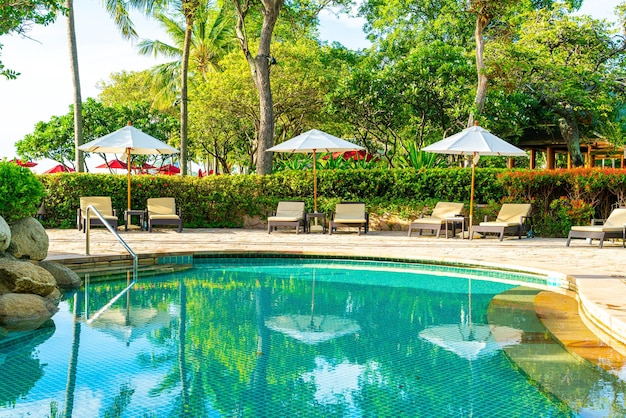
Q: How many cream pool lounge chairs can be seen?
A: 7